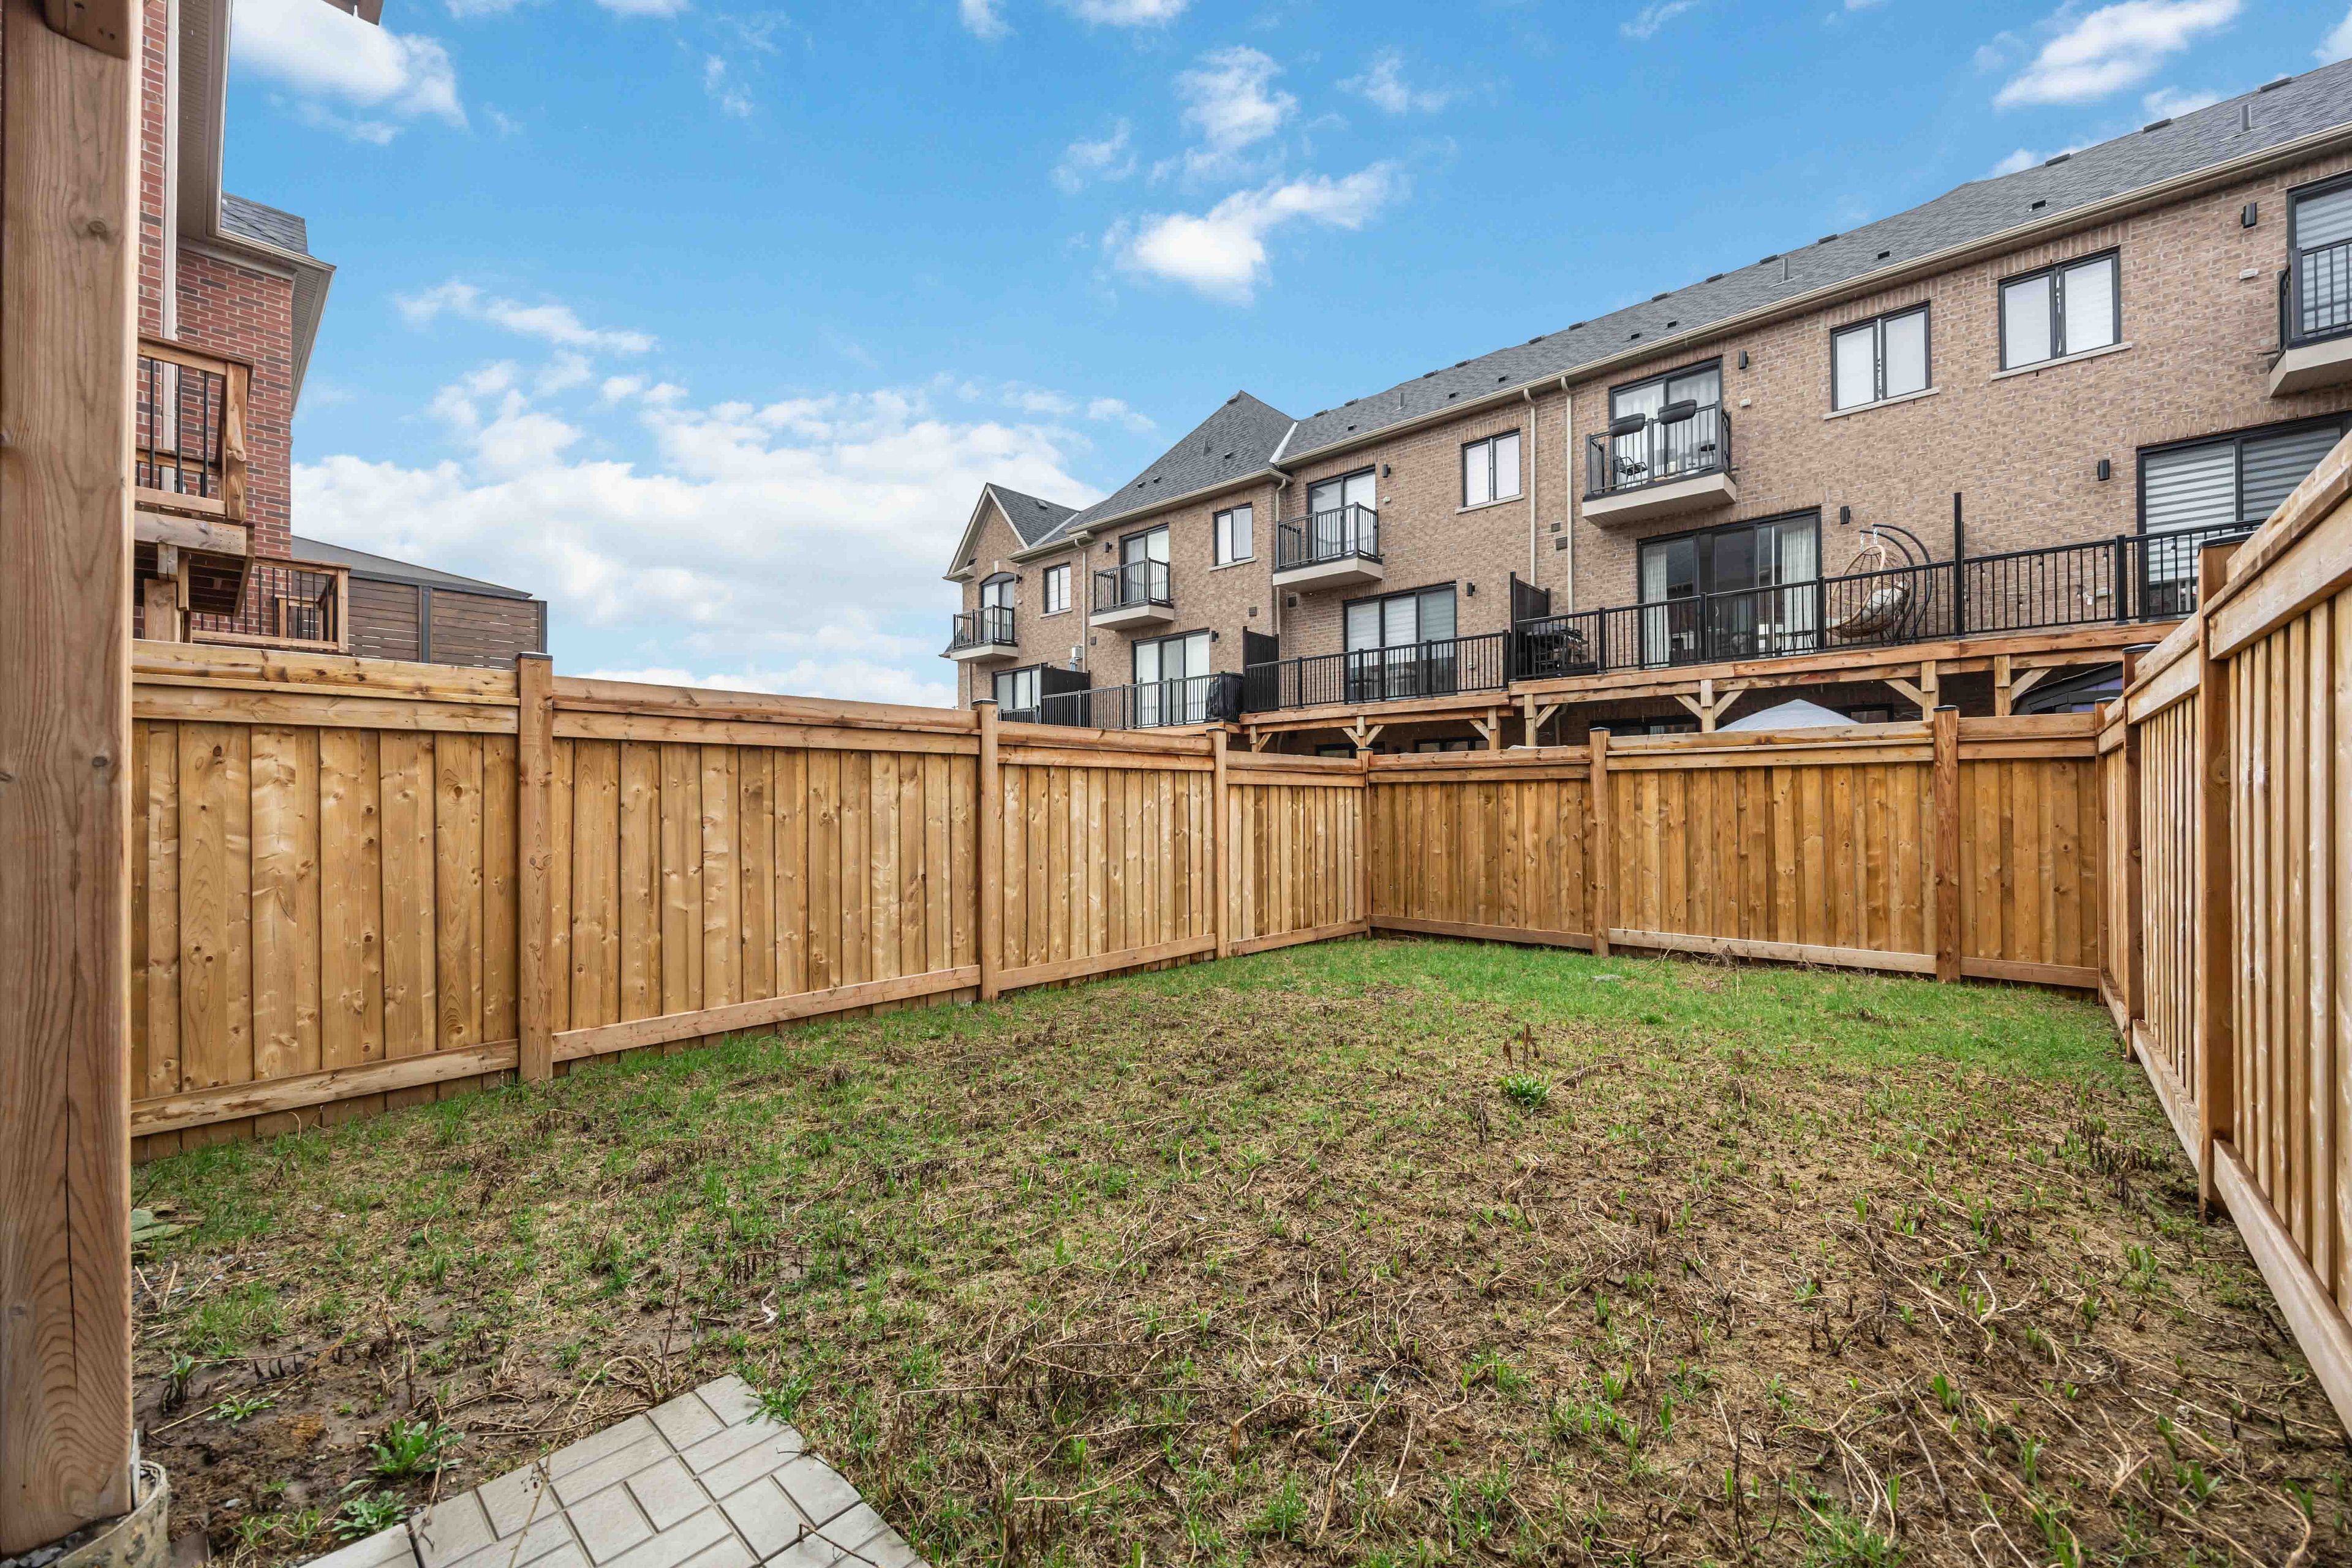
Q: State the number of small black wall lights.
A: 9